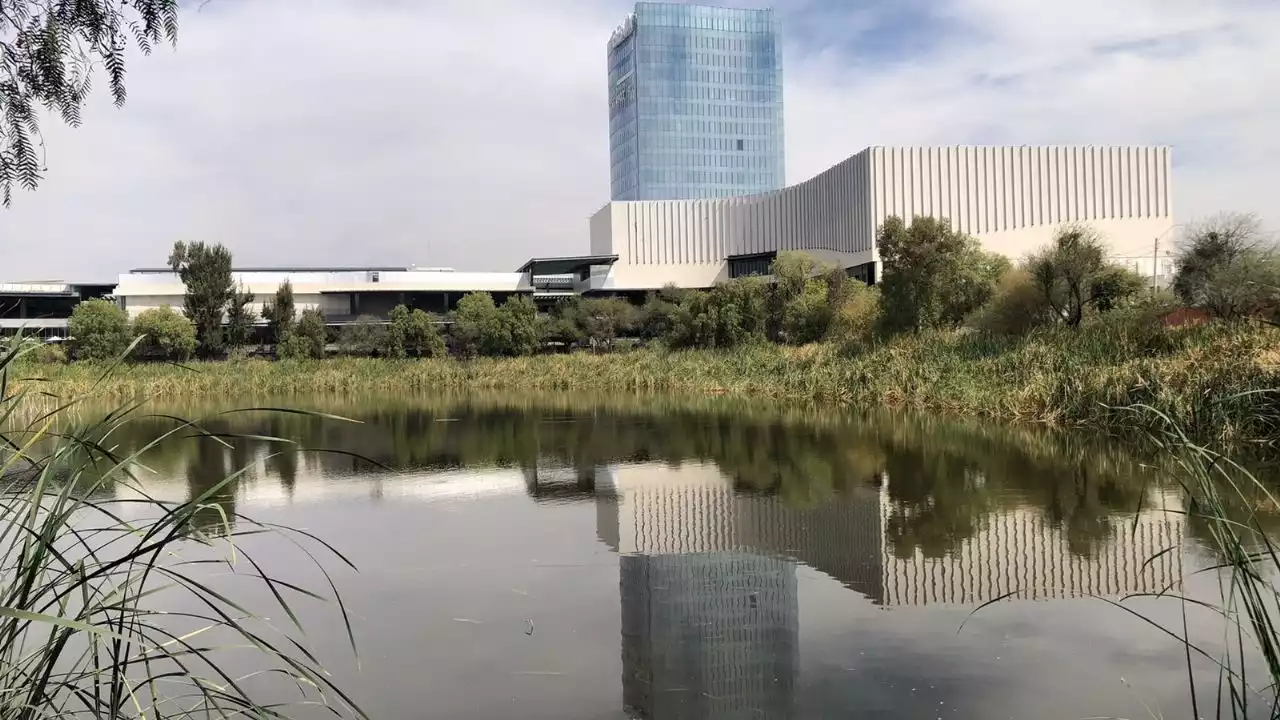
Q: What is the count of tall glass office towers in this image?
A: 1